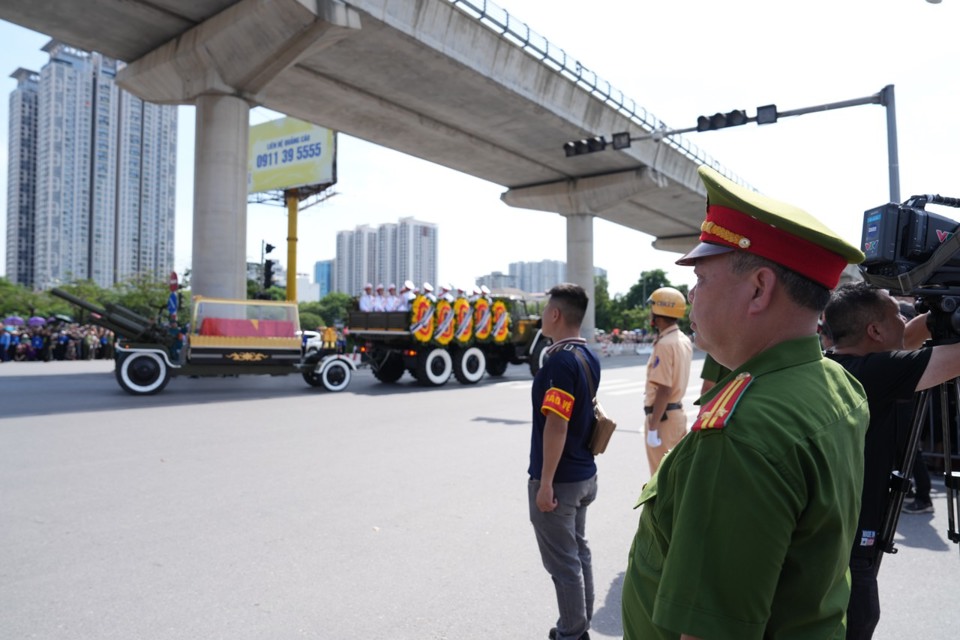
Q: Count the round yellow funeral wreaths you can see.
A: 5